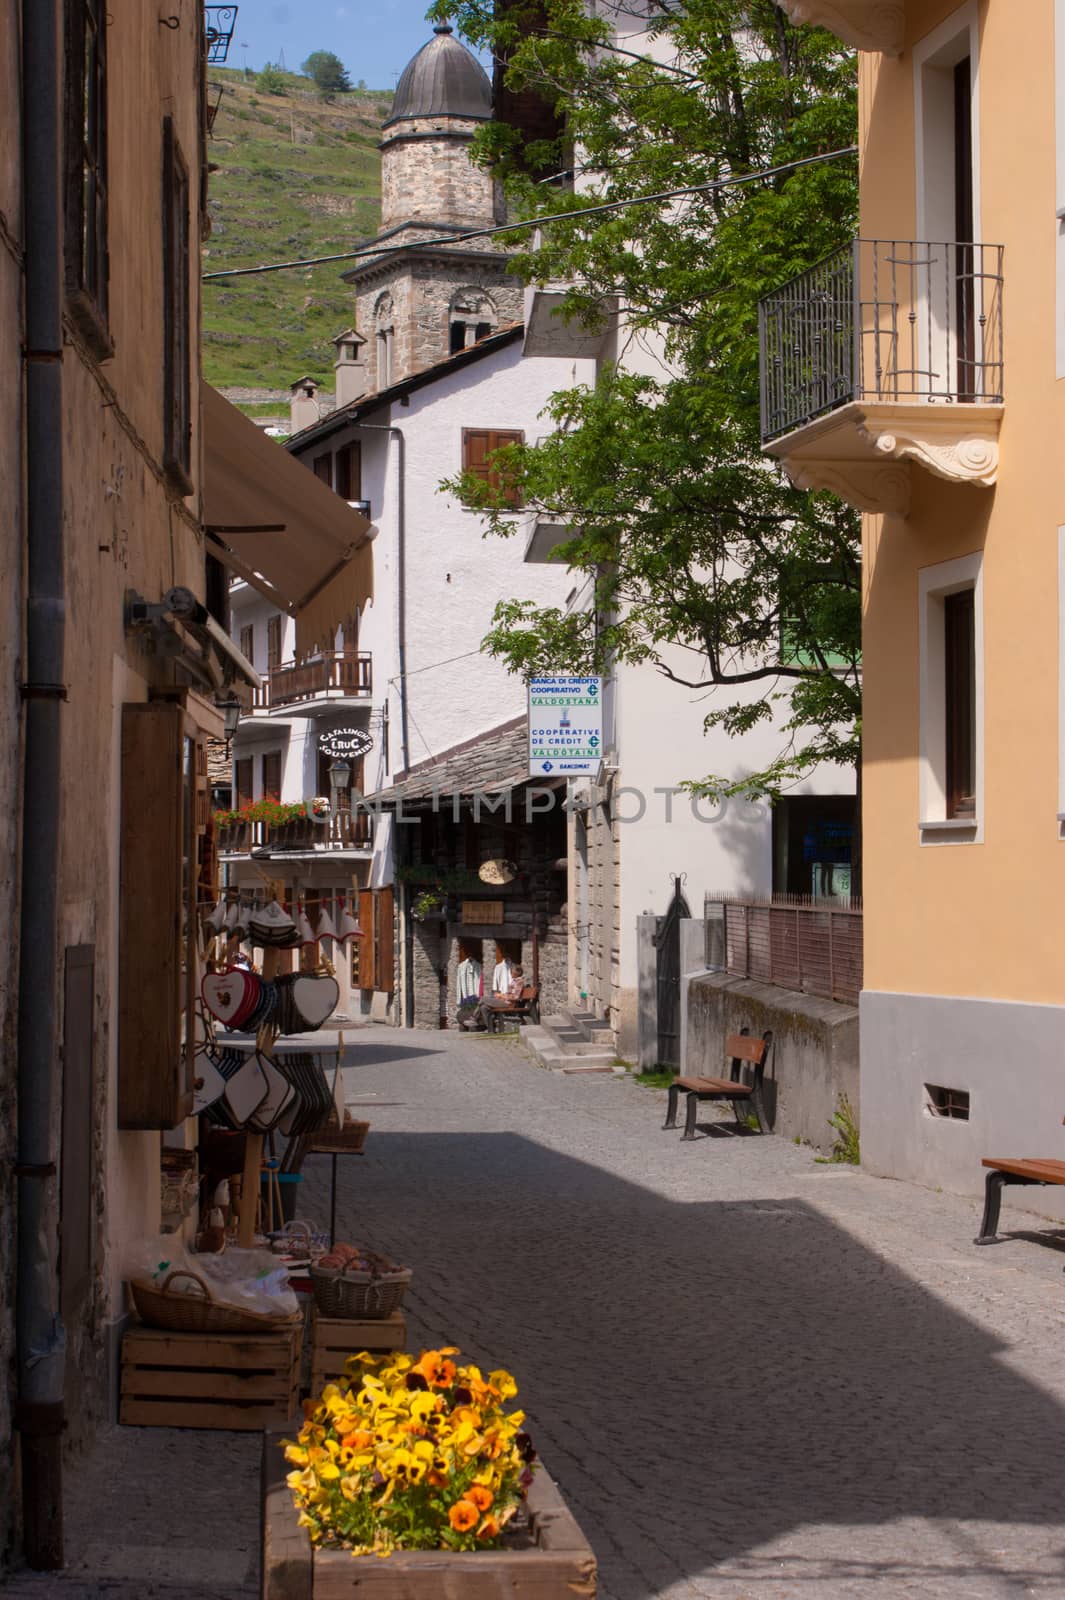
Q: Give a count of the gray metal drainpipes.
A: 2